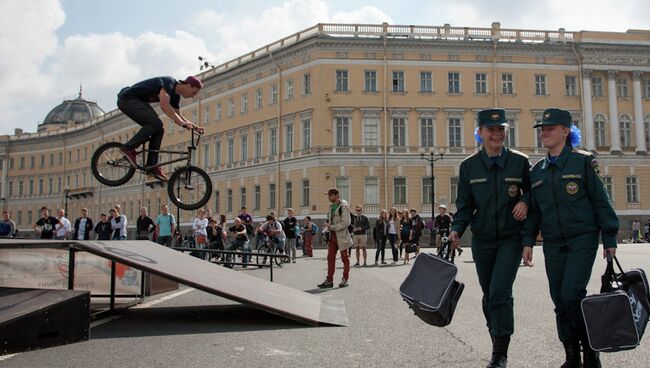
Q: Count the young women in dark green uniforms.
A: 2